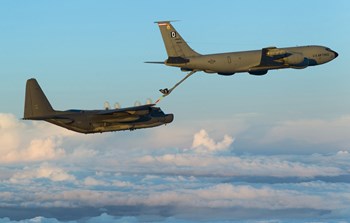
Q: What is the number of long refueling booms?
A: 1